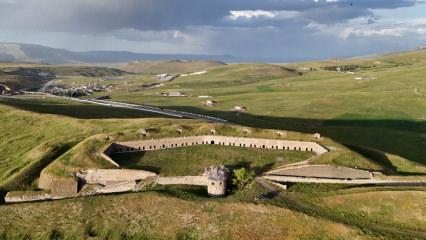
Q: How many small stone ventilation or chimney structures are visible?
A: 7